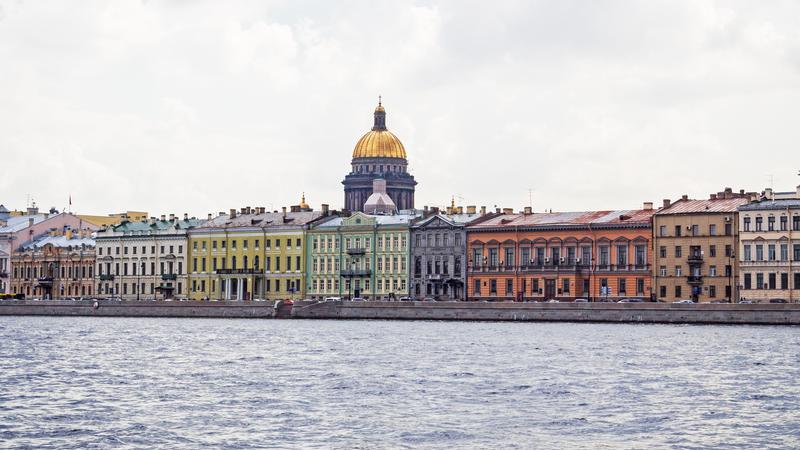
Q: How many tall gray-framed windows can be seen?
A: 11